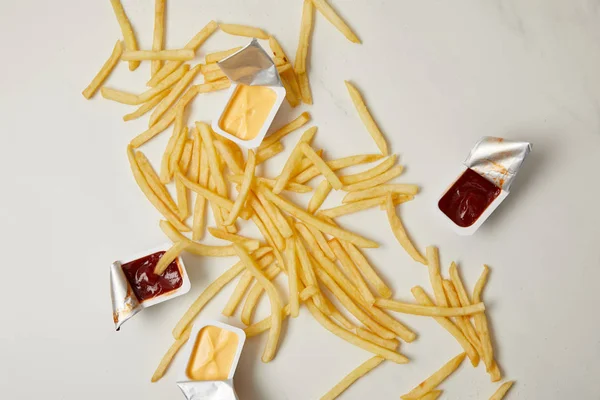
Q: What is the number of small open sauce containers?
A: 4